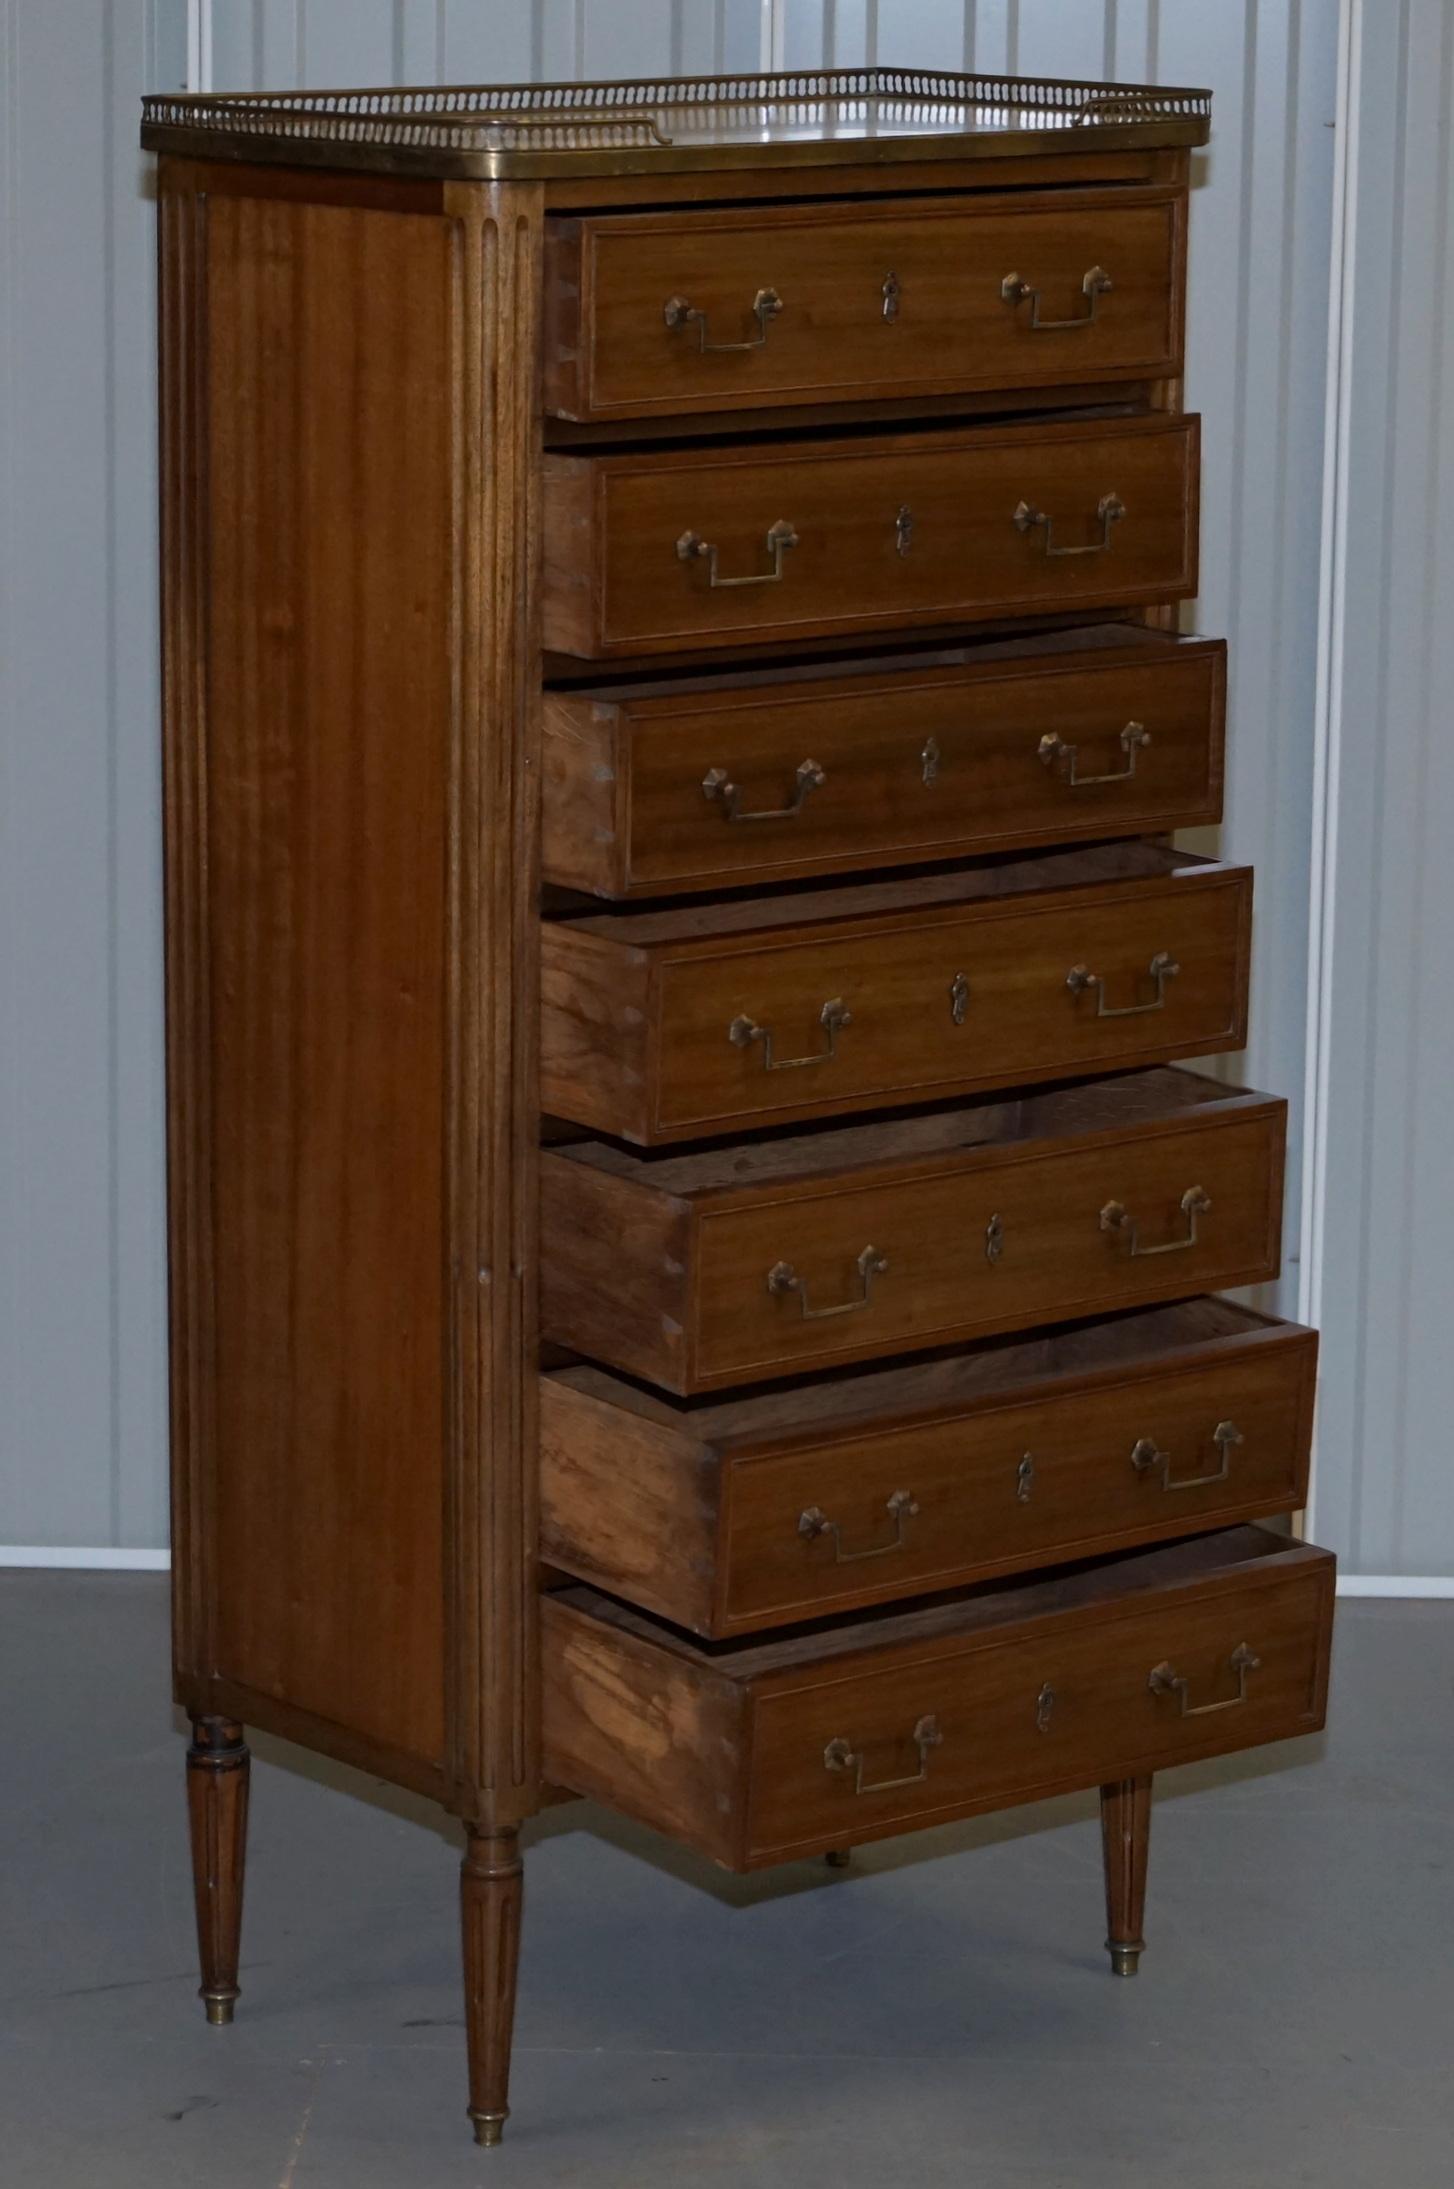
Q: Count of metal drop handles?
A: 14